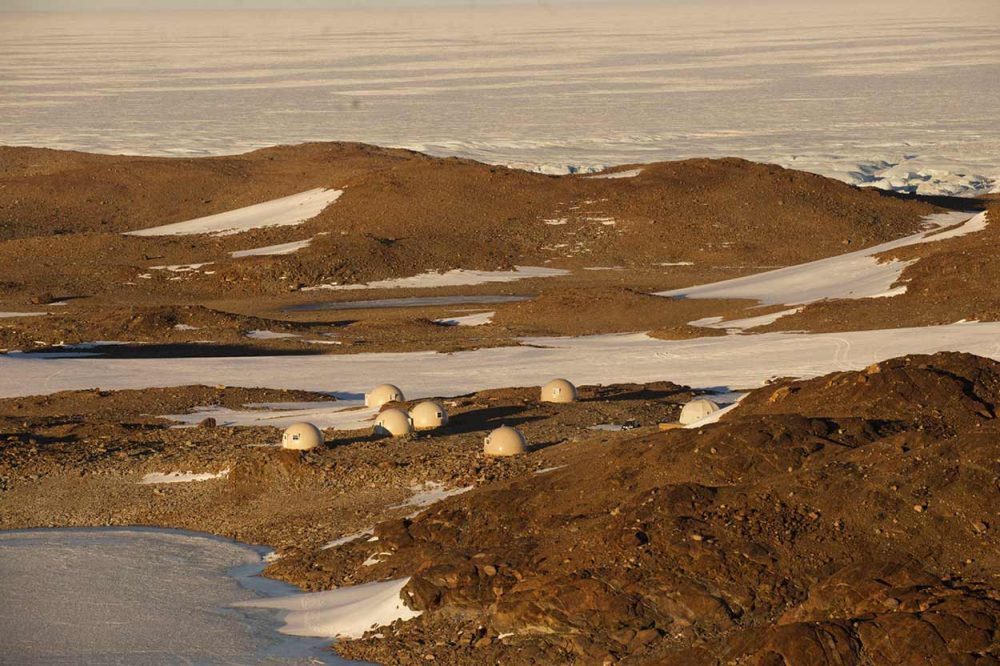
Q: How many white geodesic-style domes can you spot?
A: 7